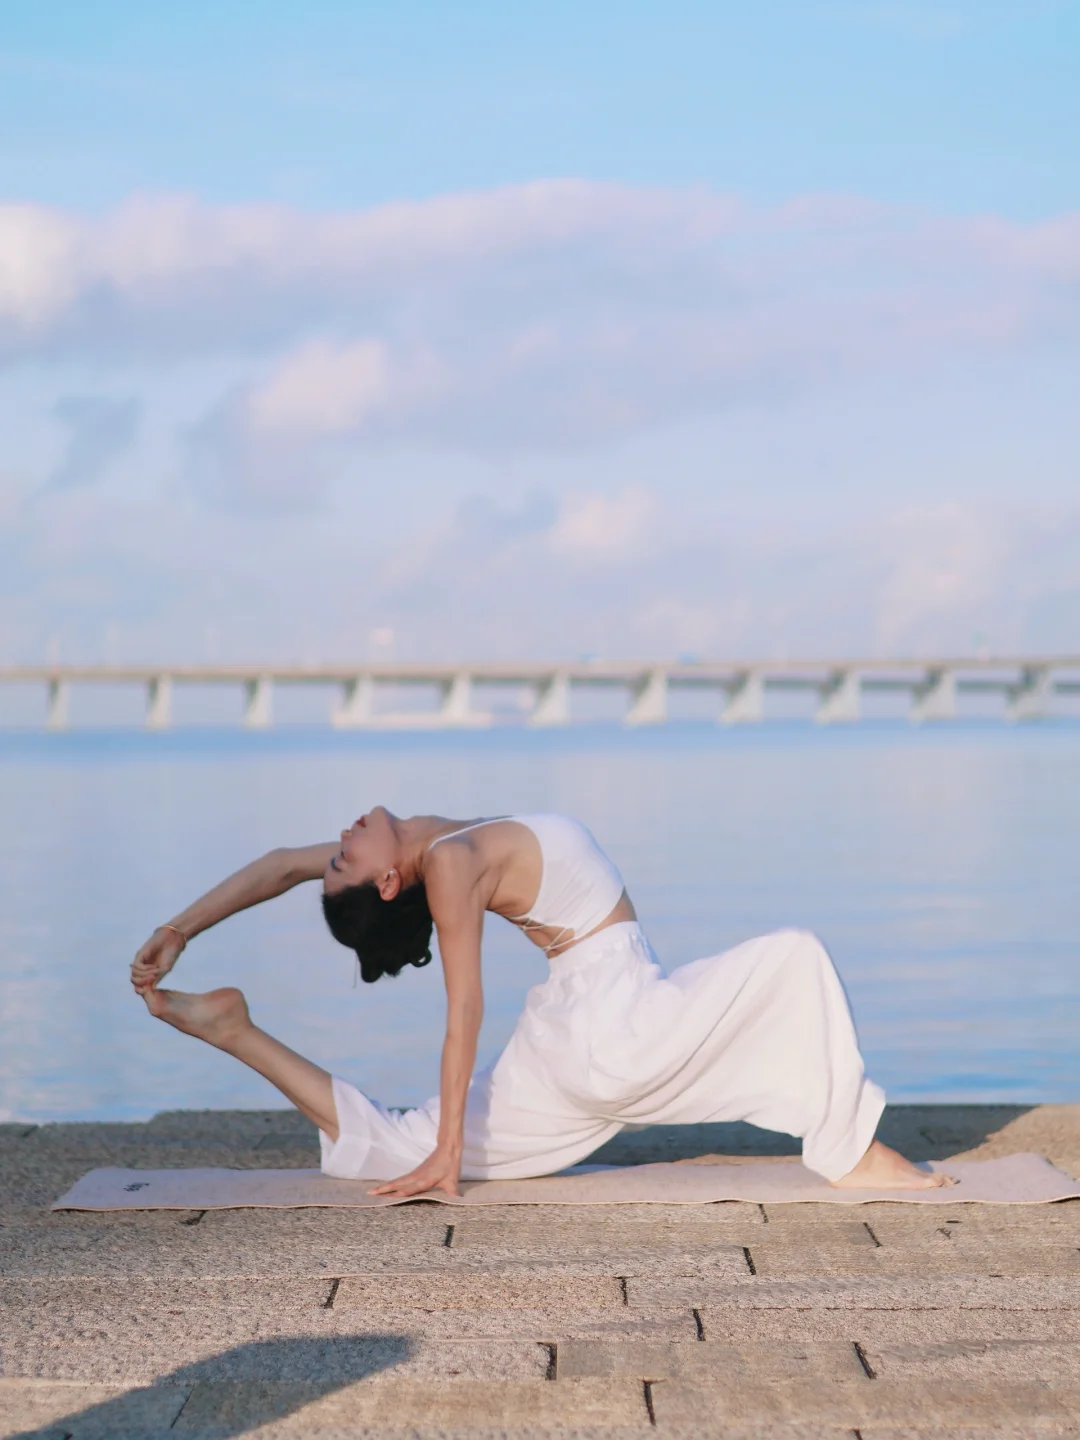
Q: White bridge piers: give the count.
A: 11